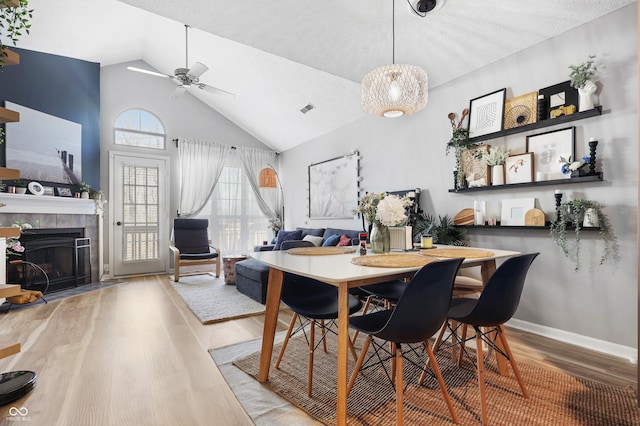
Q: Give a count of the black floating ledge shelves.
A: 3